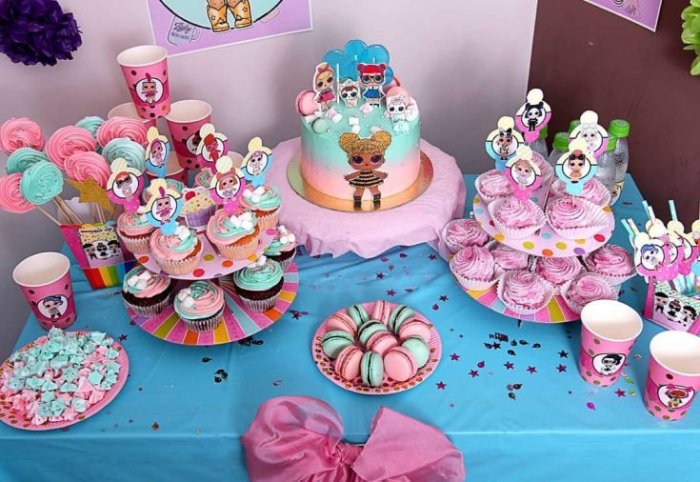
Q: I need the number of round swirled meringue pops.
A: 9